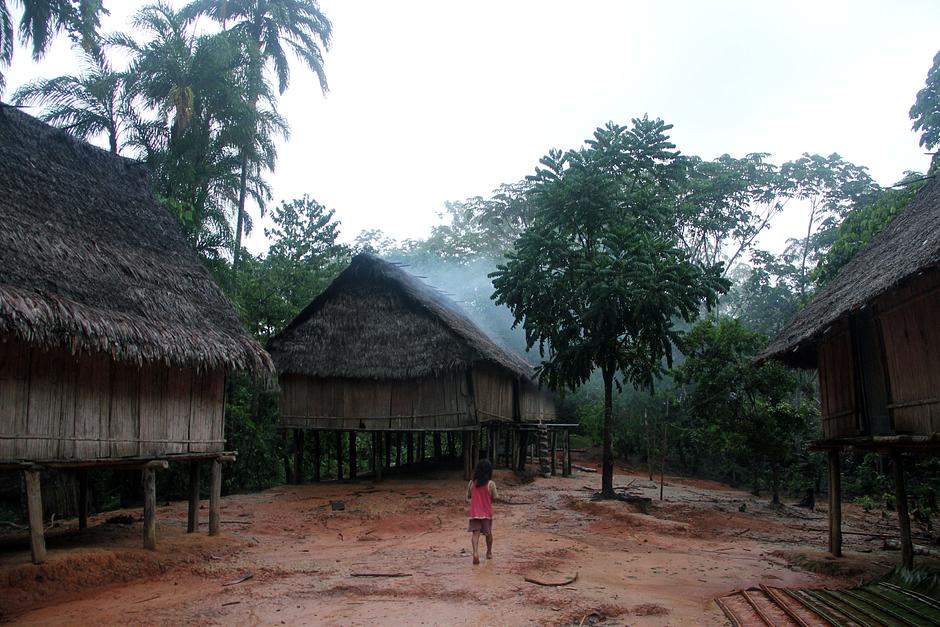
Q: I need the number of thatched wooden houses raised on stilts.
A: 3